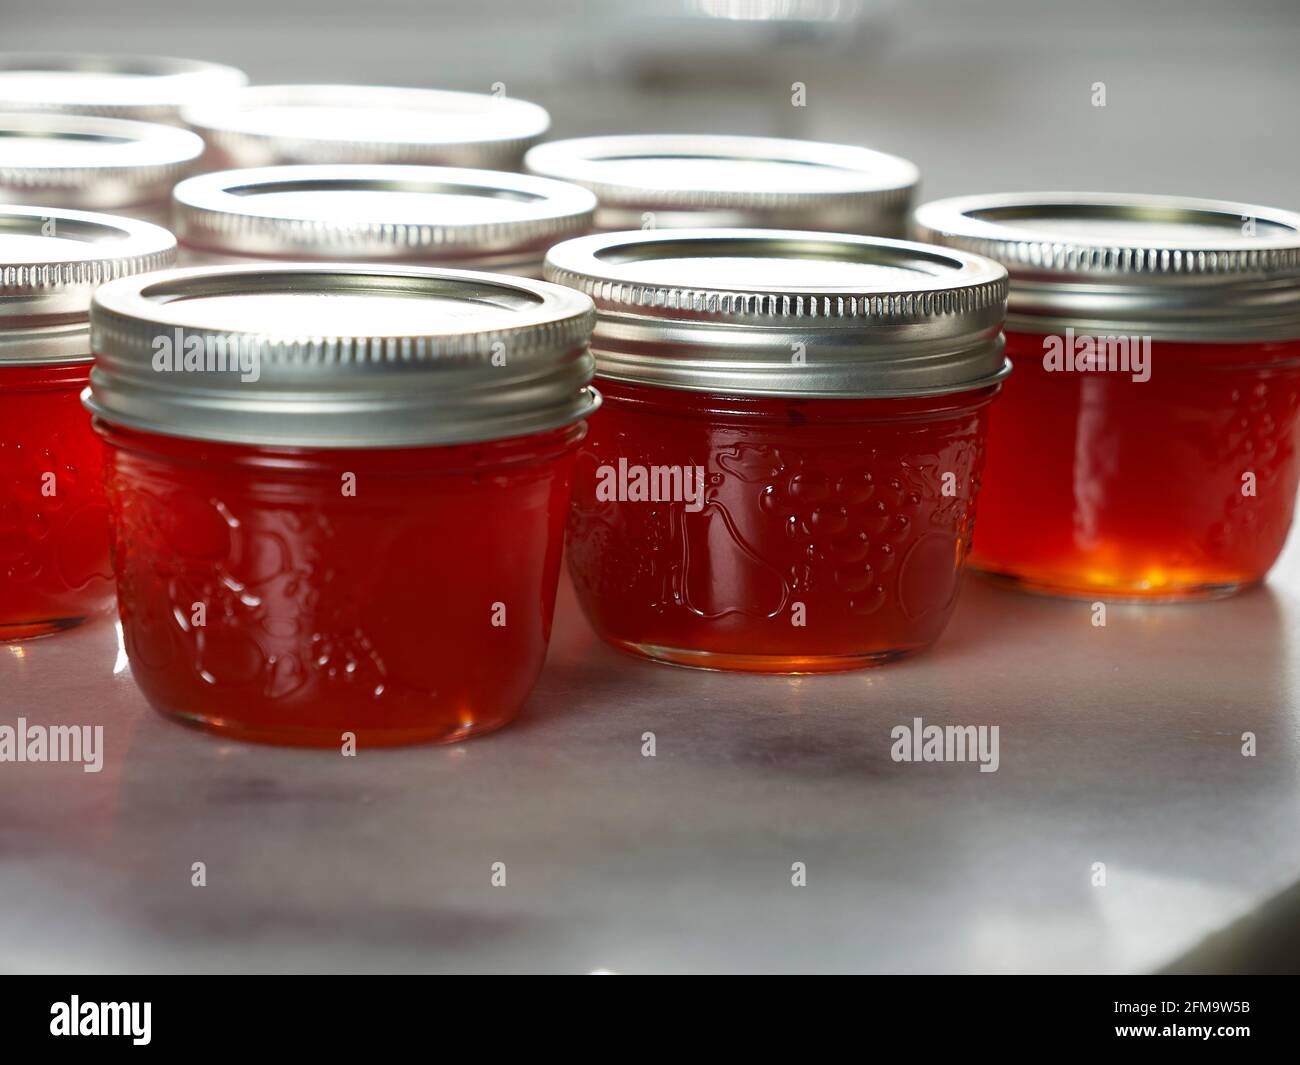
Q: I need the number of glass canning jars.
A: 9